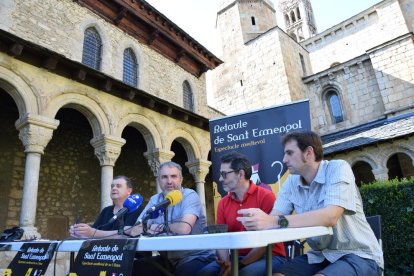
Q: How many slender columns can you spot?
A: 4